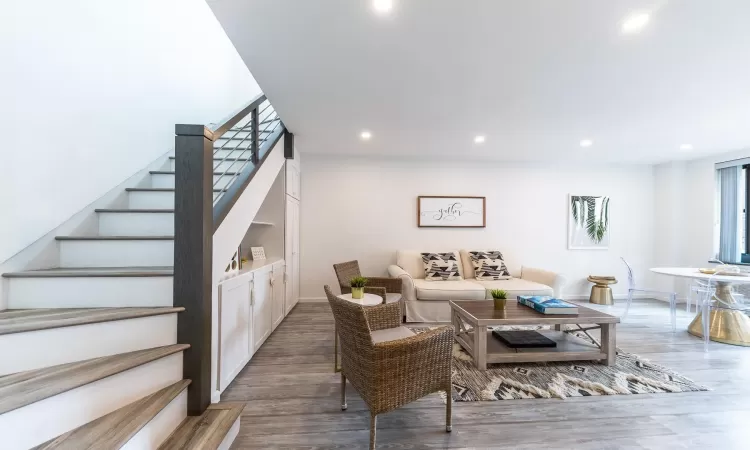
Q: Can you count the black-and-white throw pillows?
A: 2